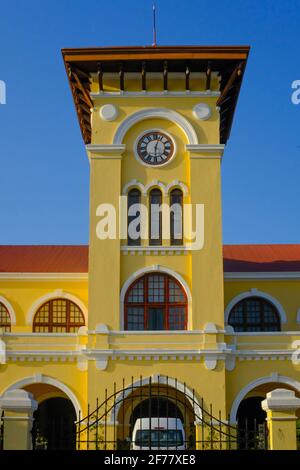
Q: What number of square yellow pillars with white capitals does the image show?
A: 2